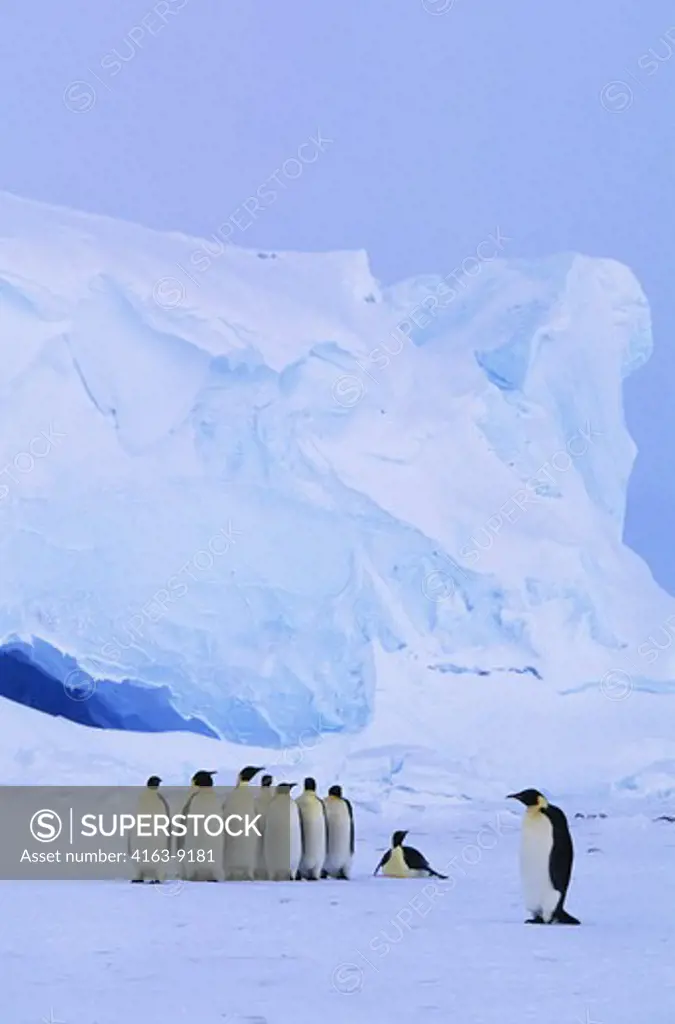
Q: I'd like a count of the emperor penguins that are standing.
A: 8